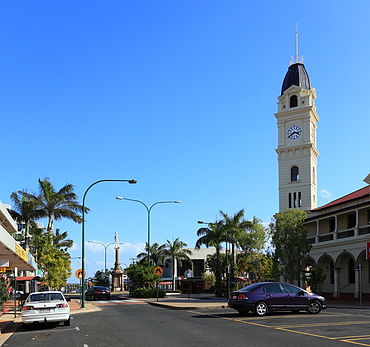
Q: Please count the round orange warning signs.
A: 2